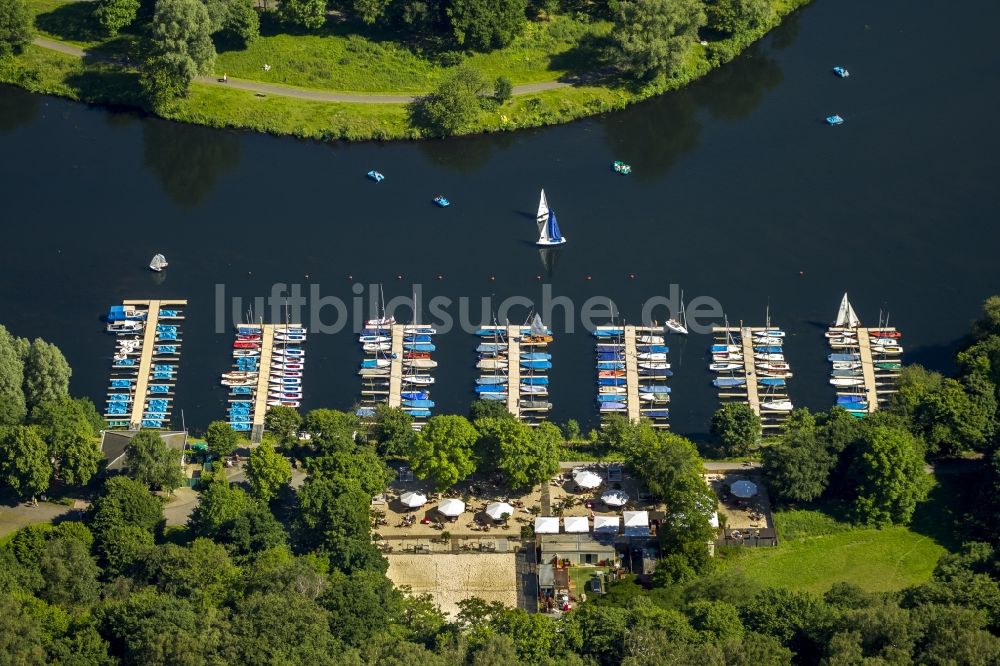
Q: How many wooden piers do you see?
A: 7